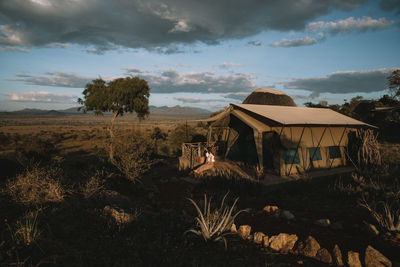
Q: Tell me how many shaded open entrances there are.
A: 1